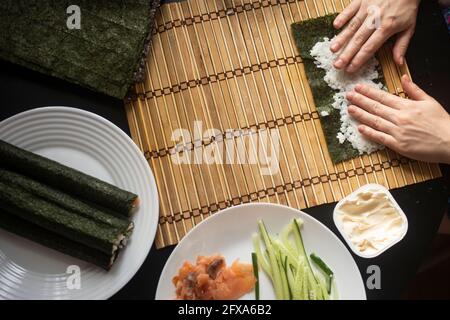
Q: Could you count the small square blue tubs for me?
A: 0